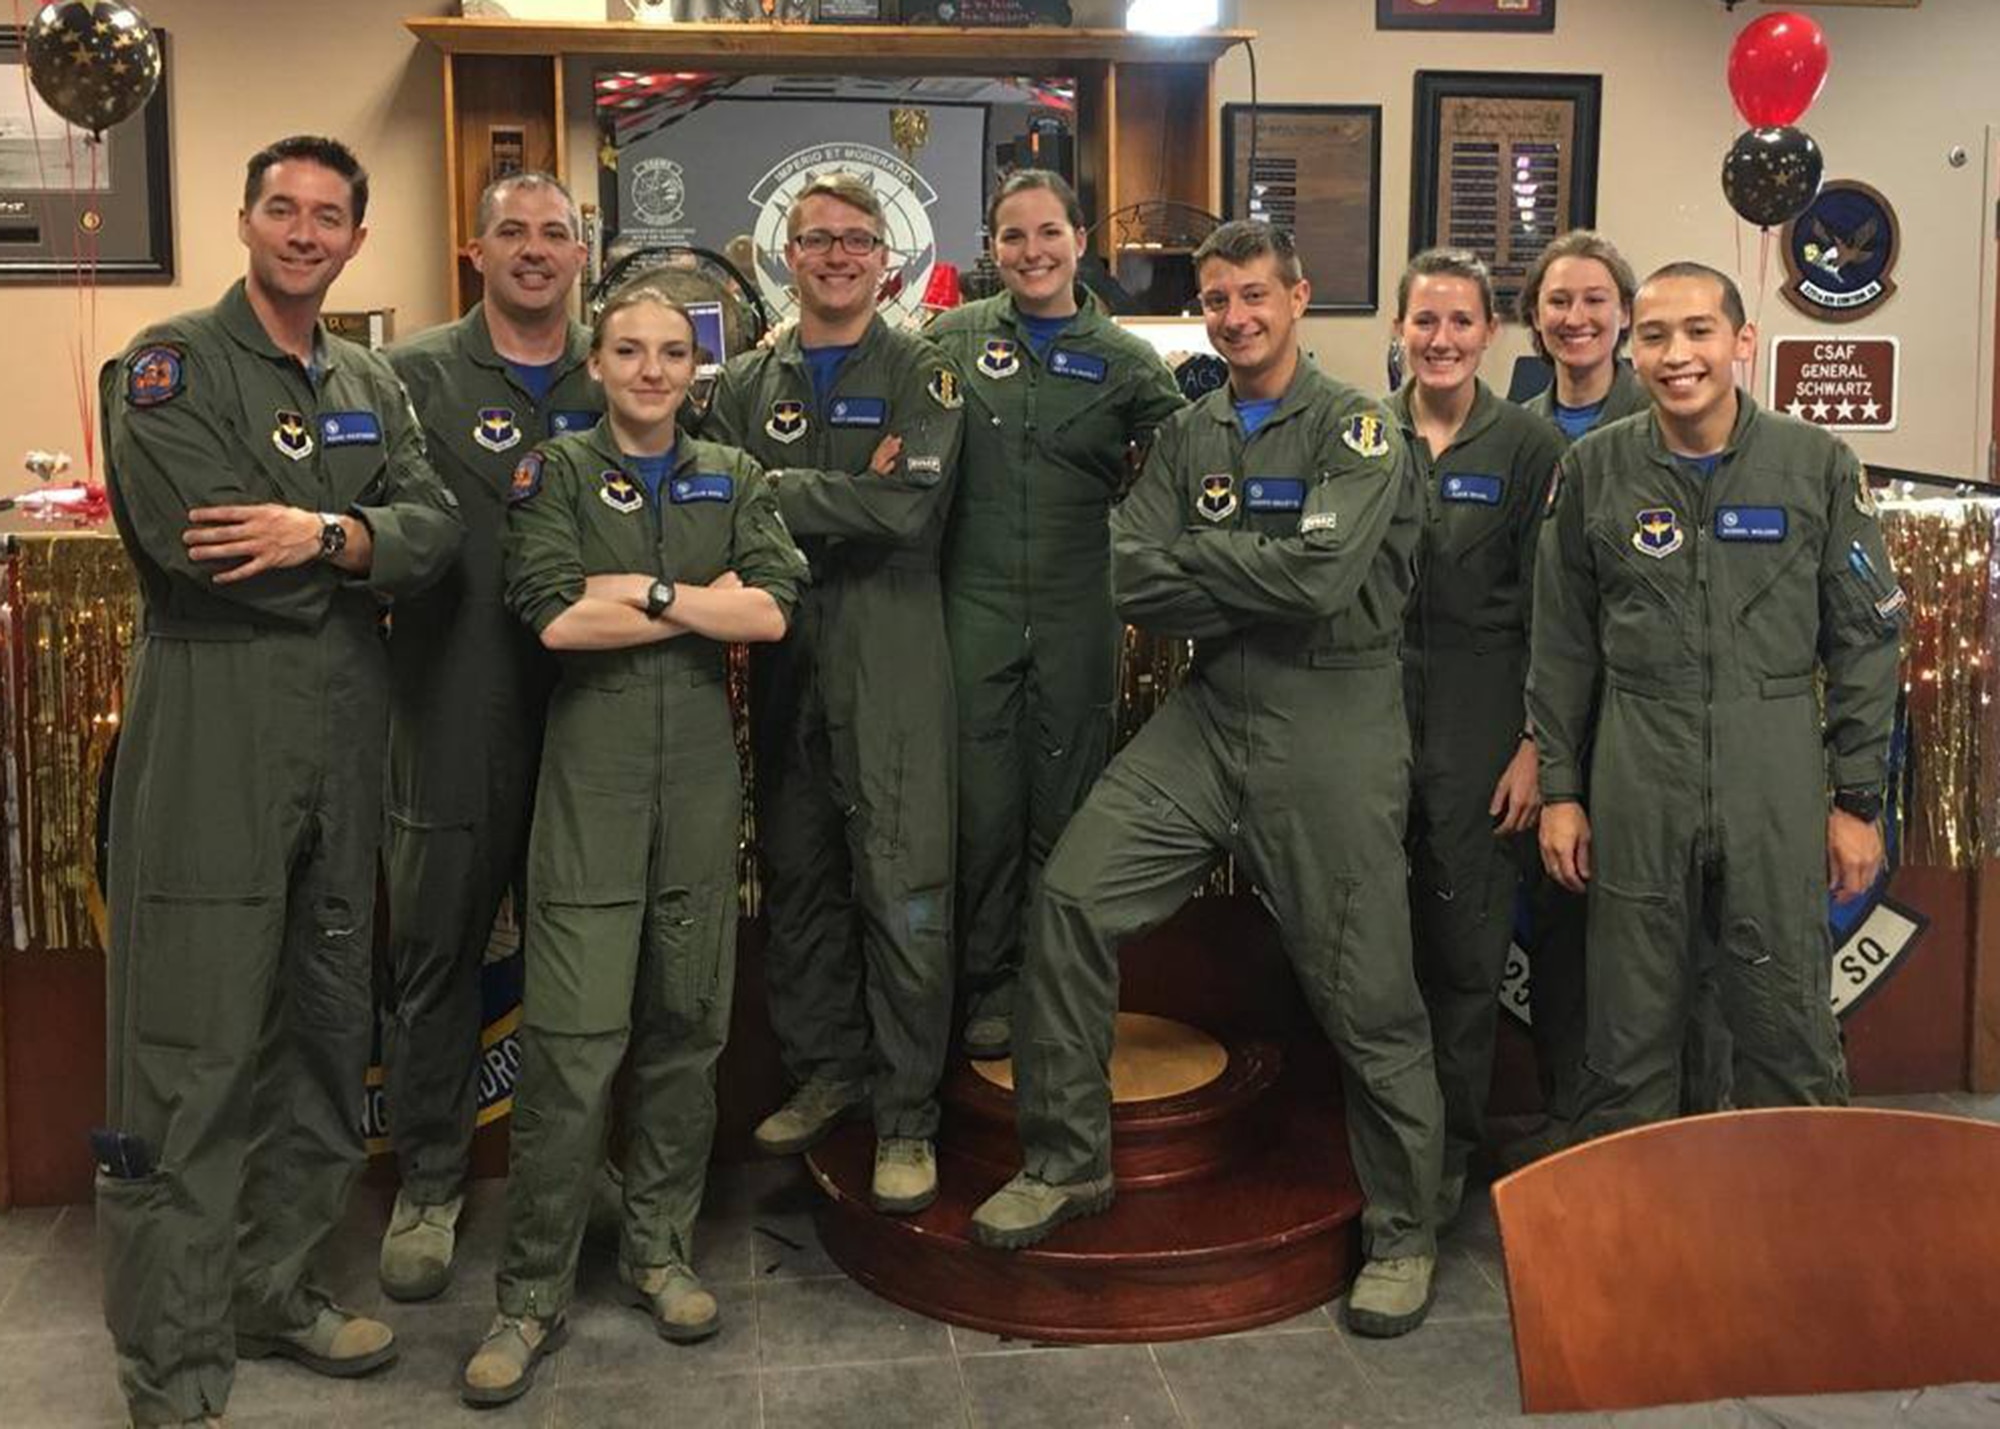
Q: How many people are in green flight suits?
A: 9